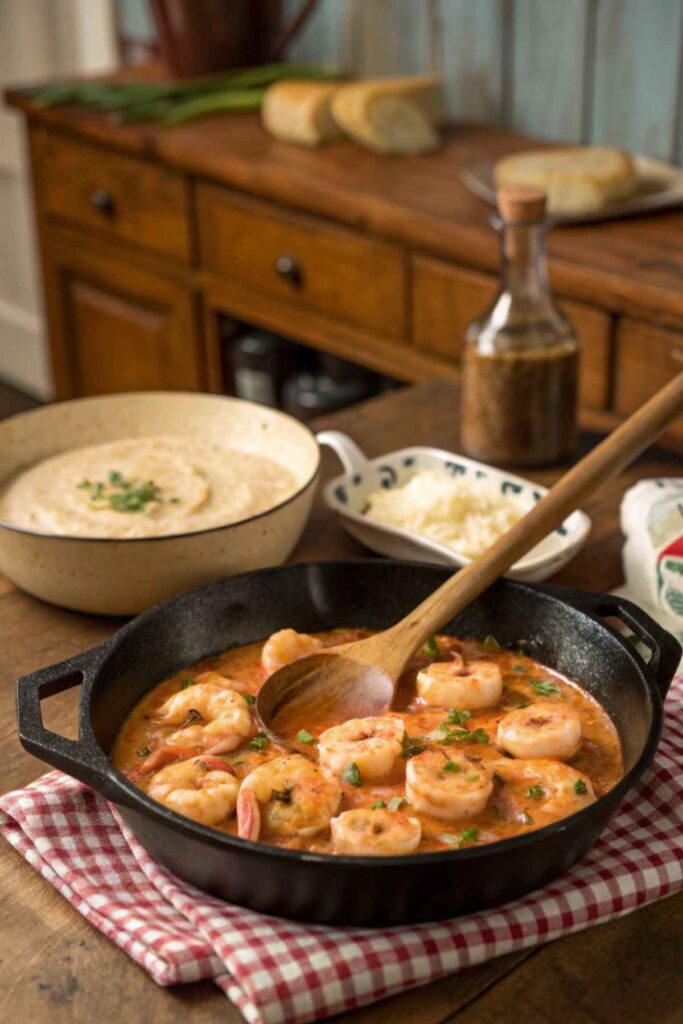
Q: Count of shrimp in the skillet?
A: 10